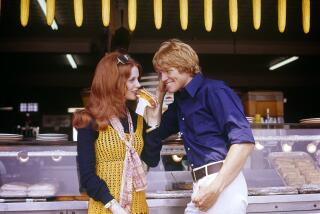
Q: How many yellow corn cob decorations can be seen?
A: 12